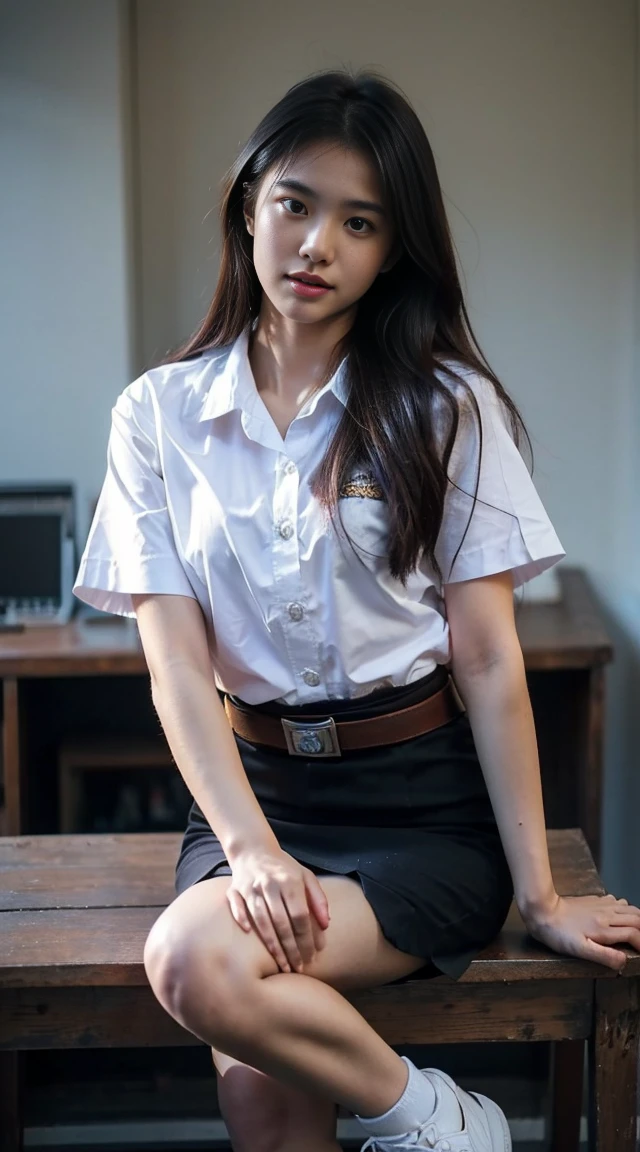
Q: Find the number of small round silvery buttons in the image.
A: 4